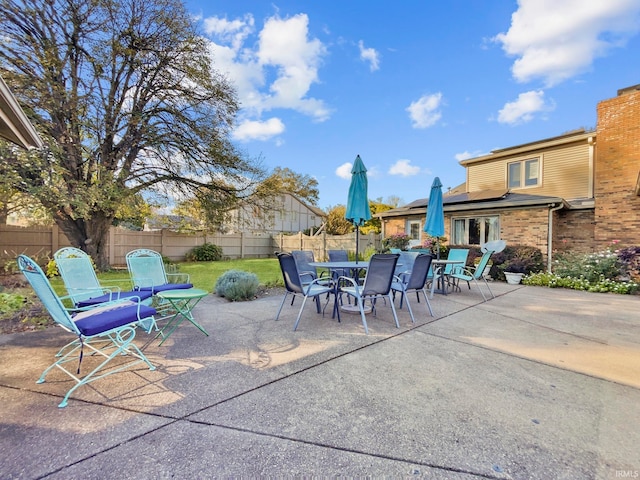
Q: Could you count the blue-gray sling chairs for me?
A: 6